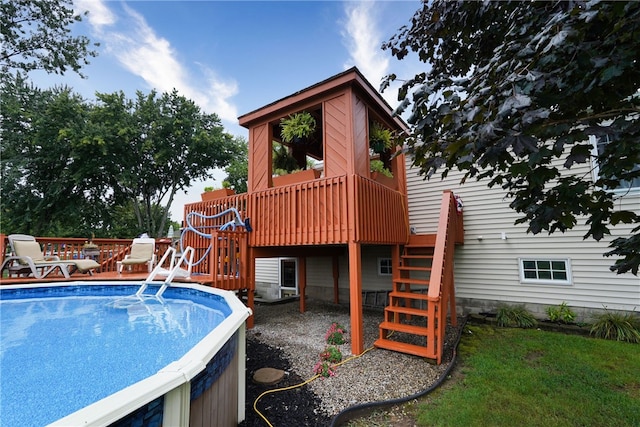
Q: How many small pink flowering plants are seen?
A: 3